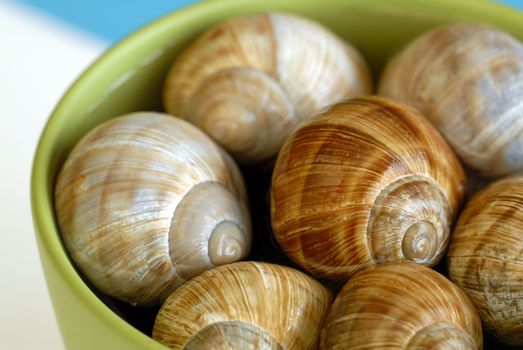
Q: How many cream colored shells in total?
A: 3